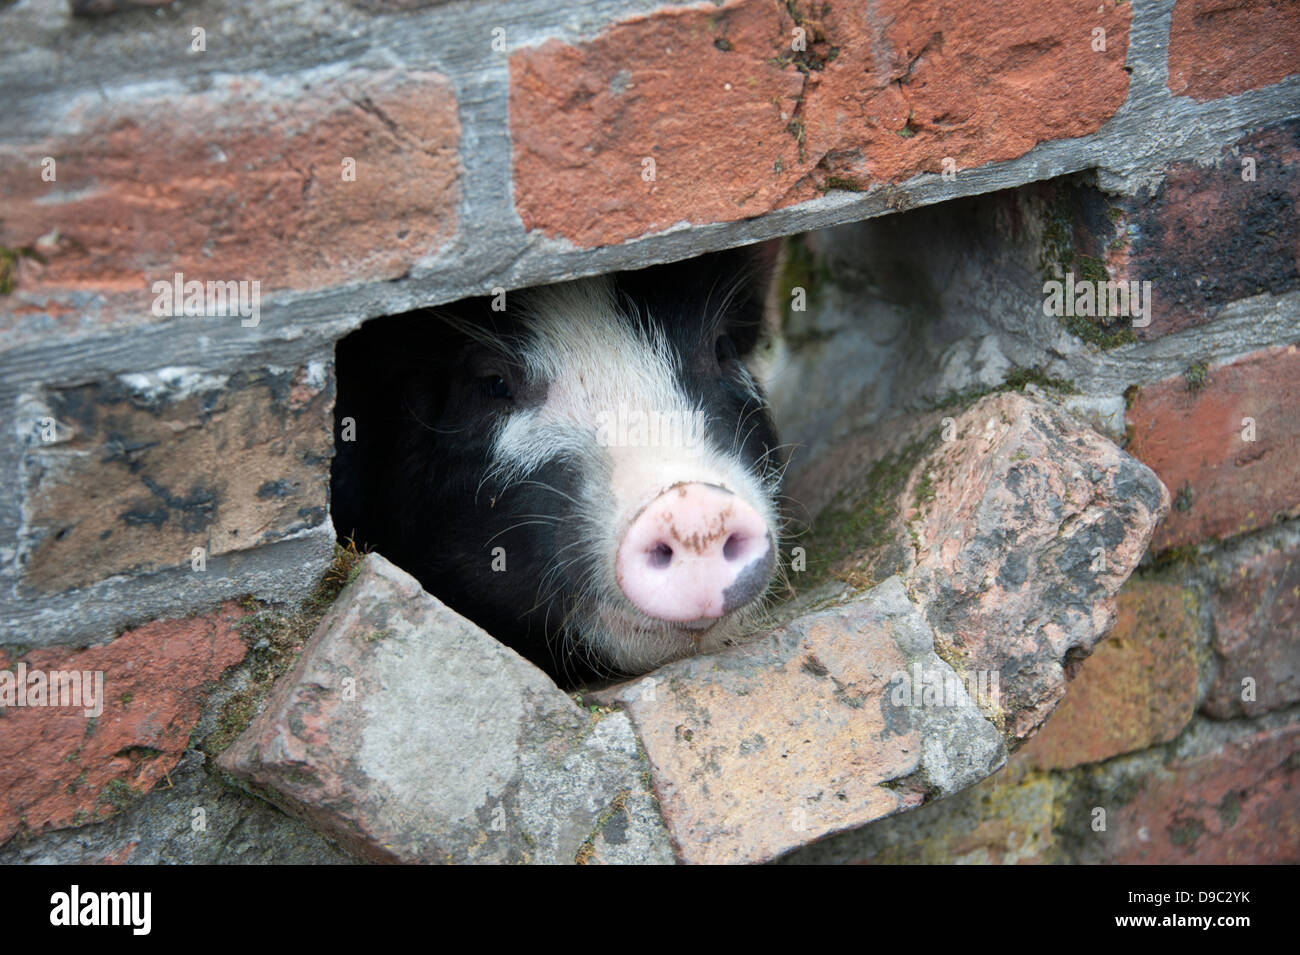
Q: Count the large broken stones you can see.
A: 3